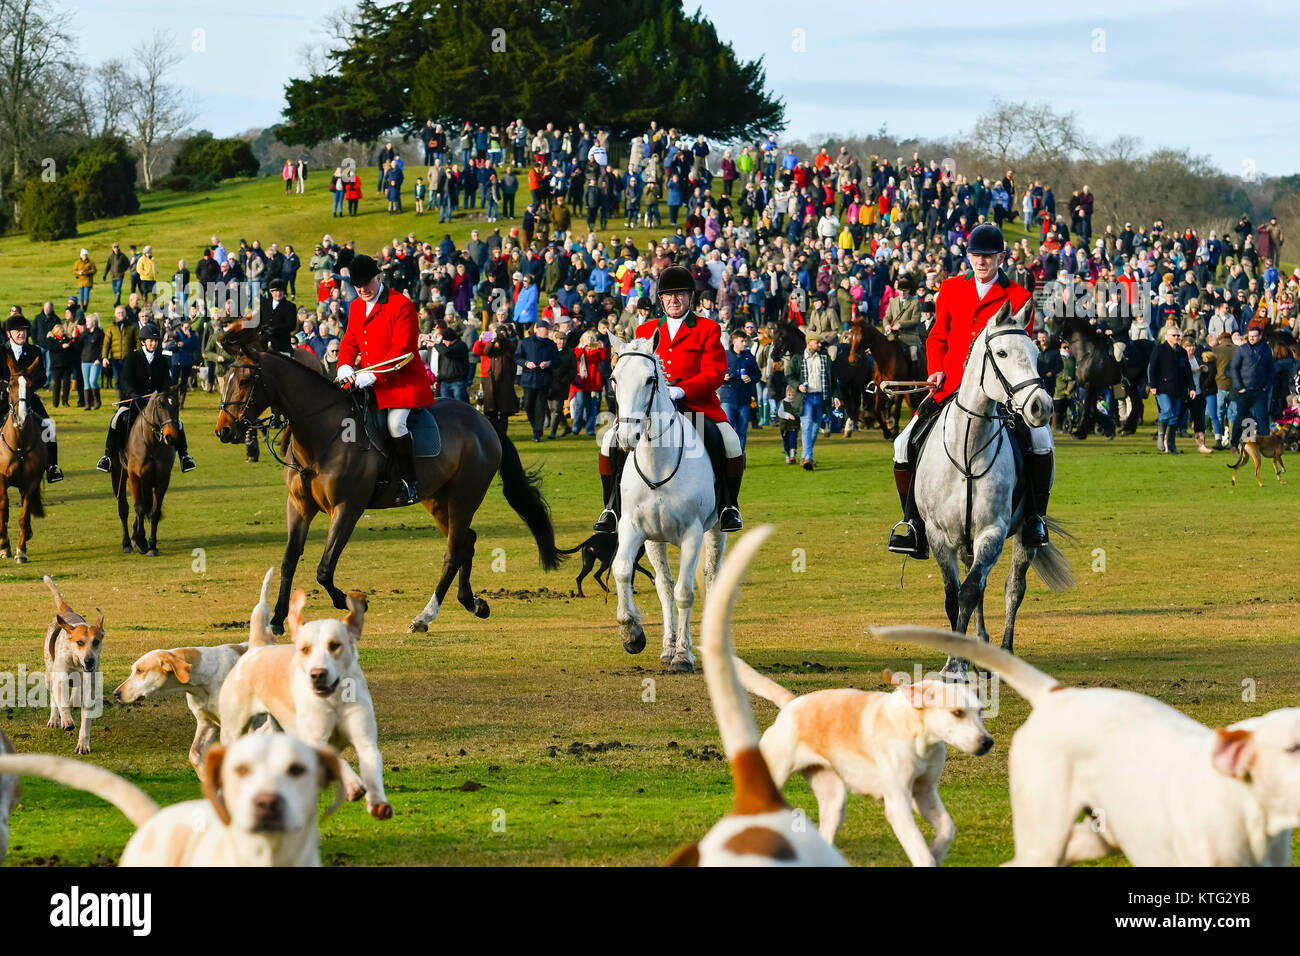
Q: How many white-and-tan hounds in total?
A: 7